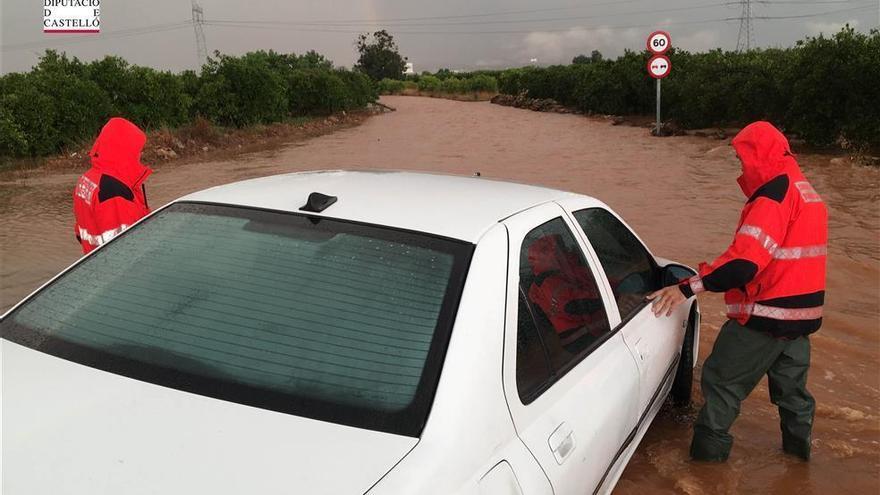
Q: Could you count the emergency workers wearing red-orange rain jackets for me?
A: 2